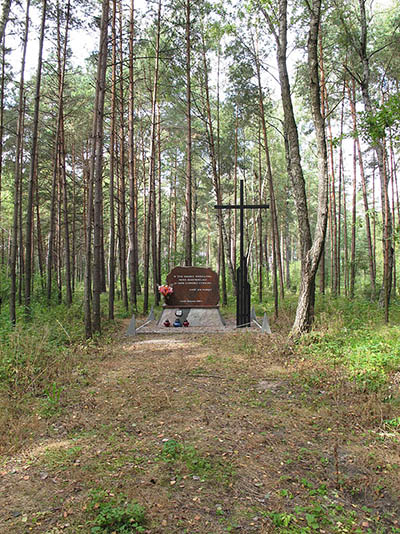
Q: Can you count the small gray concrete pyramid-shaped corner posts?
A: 4